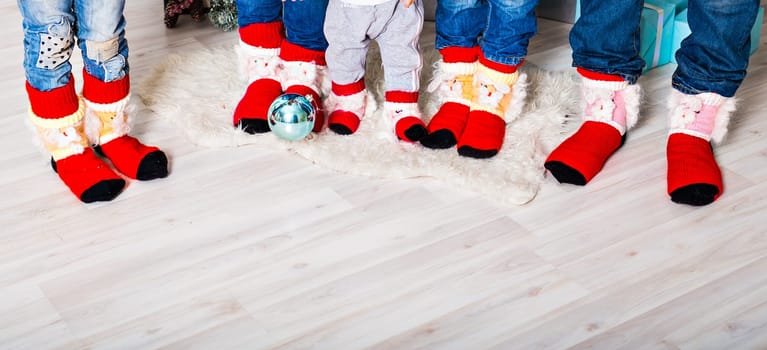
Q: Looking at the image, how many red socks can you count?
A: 10